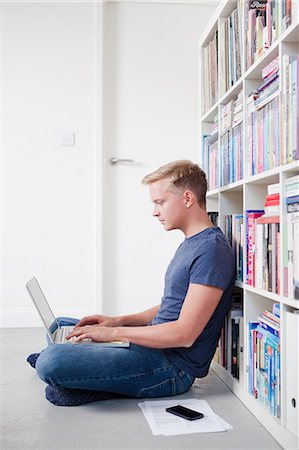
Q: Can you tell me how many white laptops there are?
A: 1